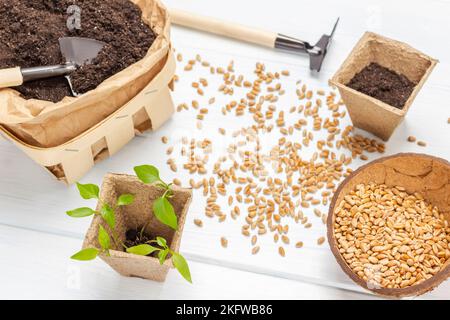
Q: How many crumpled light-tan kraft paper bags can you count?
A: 1